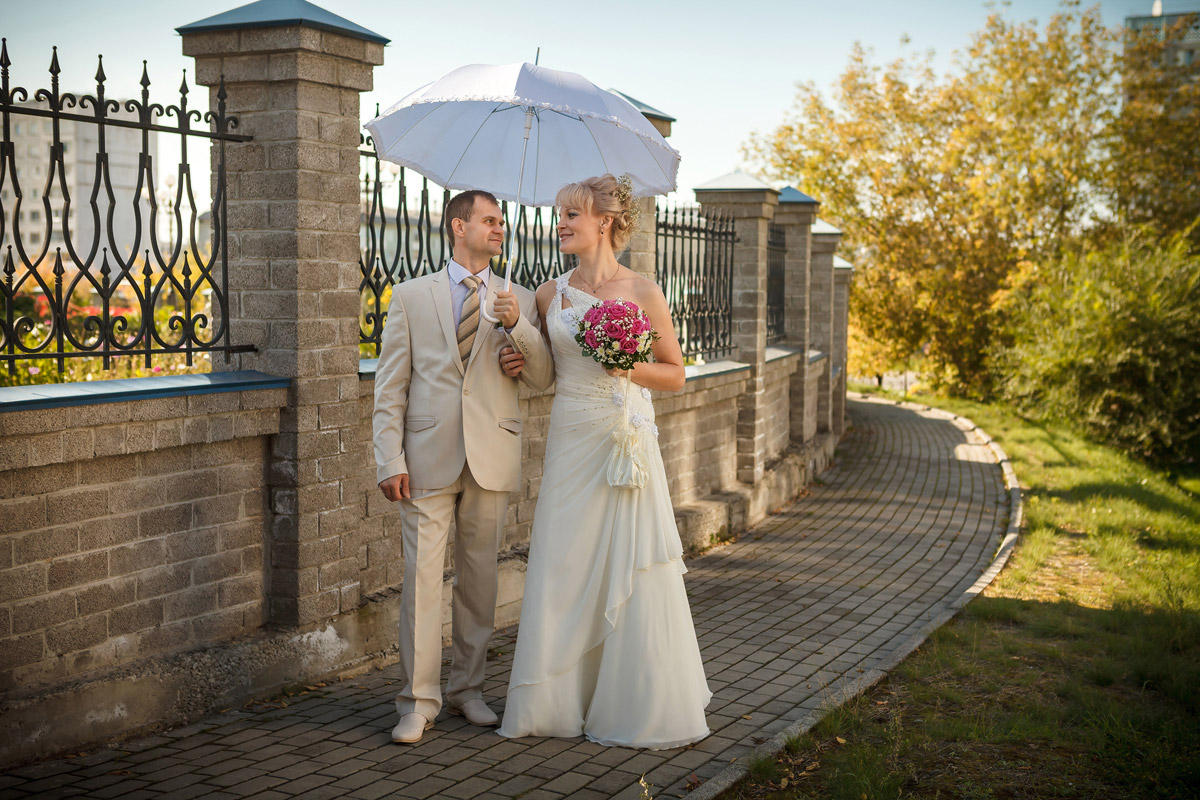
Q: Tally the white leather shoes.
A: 2